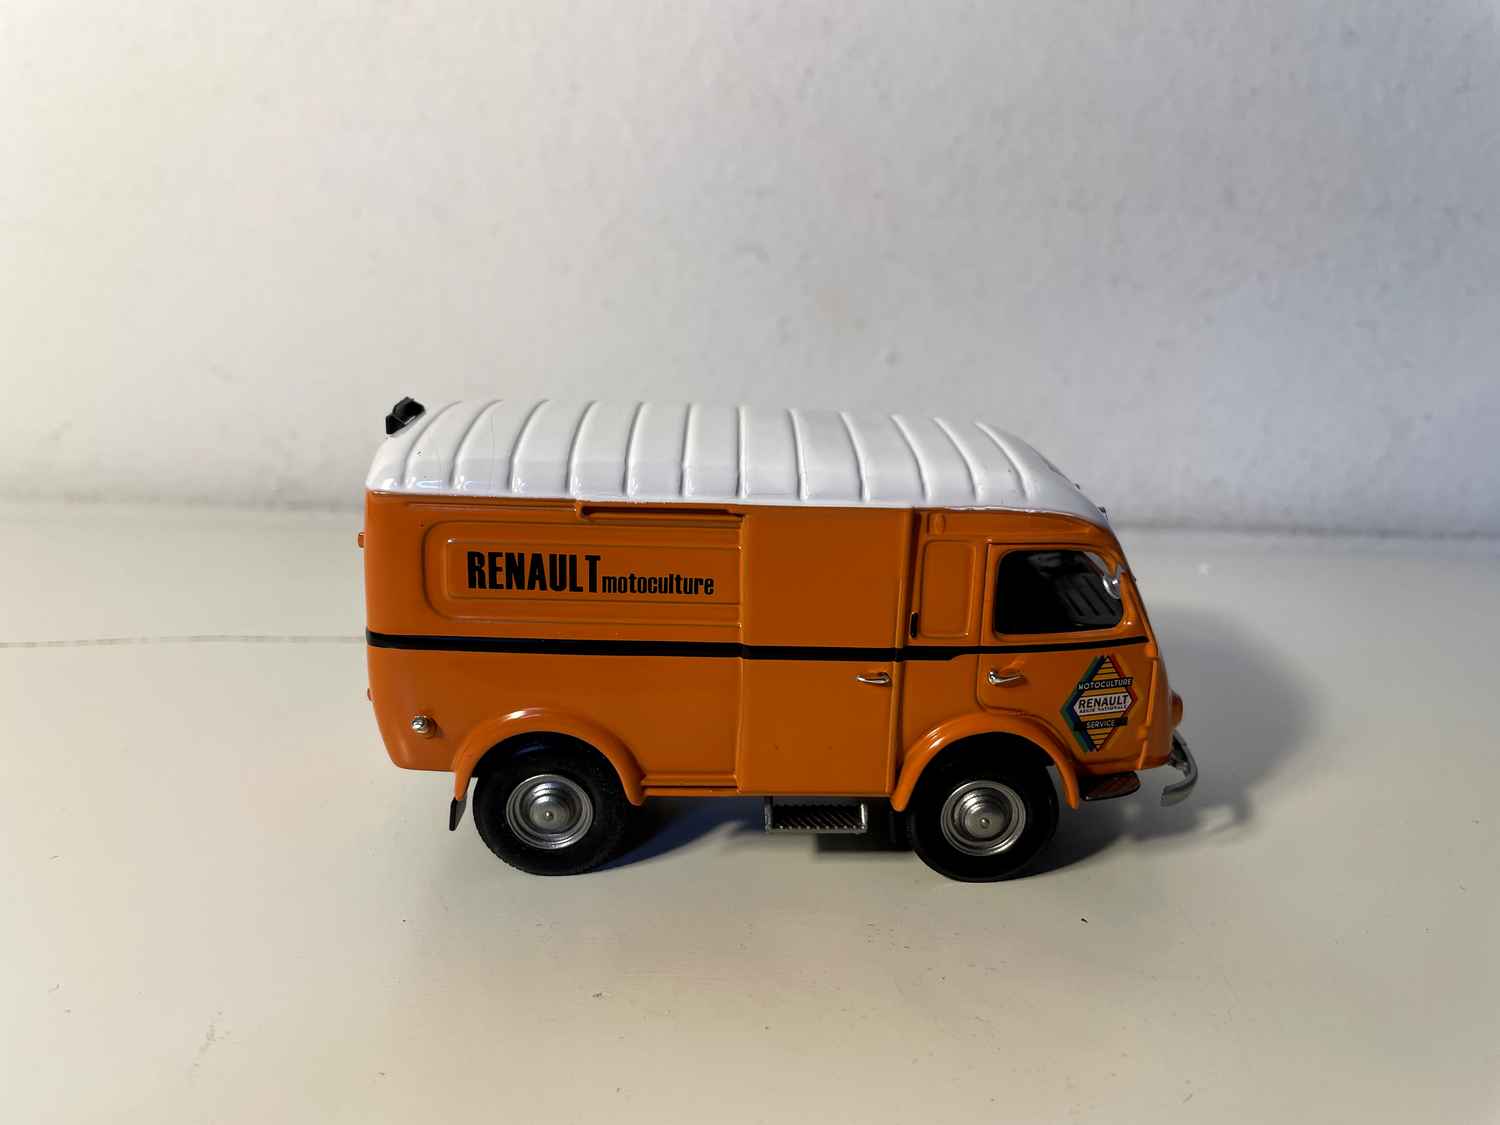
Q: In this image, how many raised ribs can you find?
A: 12